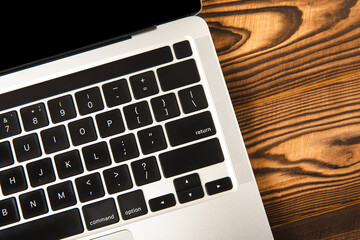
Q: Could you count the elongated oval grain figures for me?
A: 2